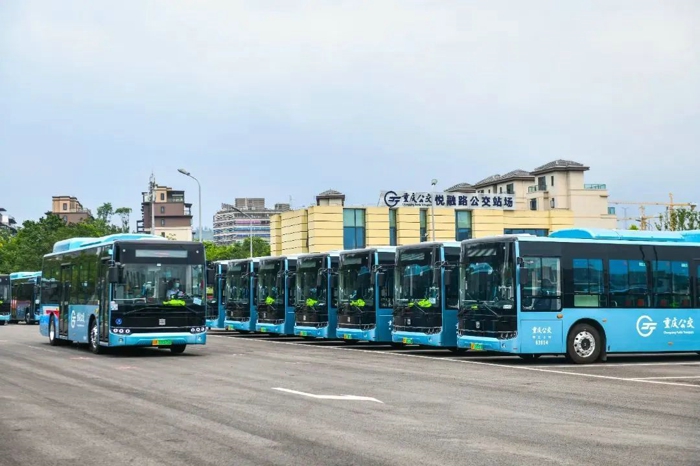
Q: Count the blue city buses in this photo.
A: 10